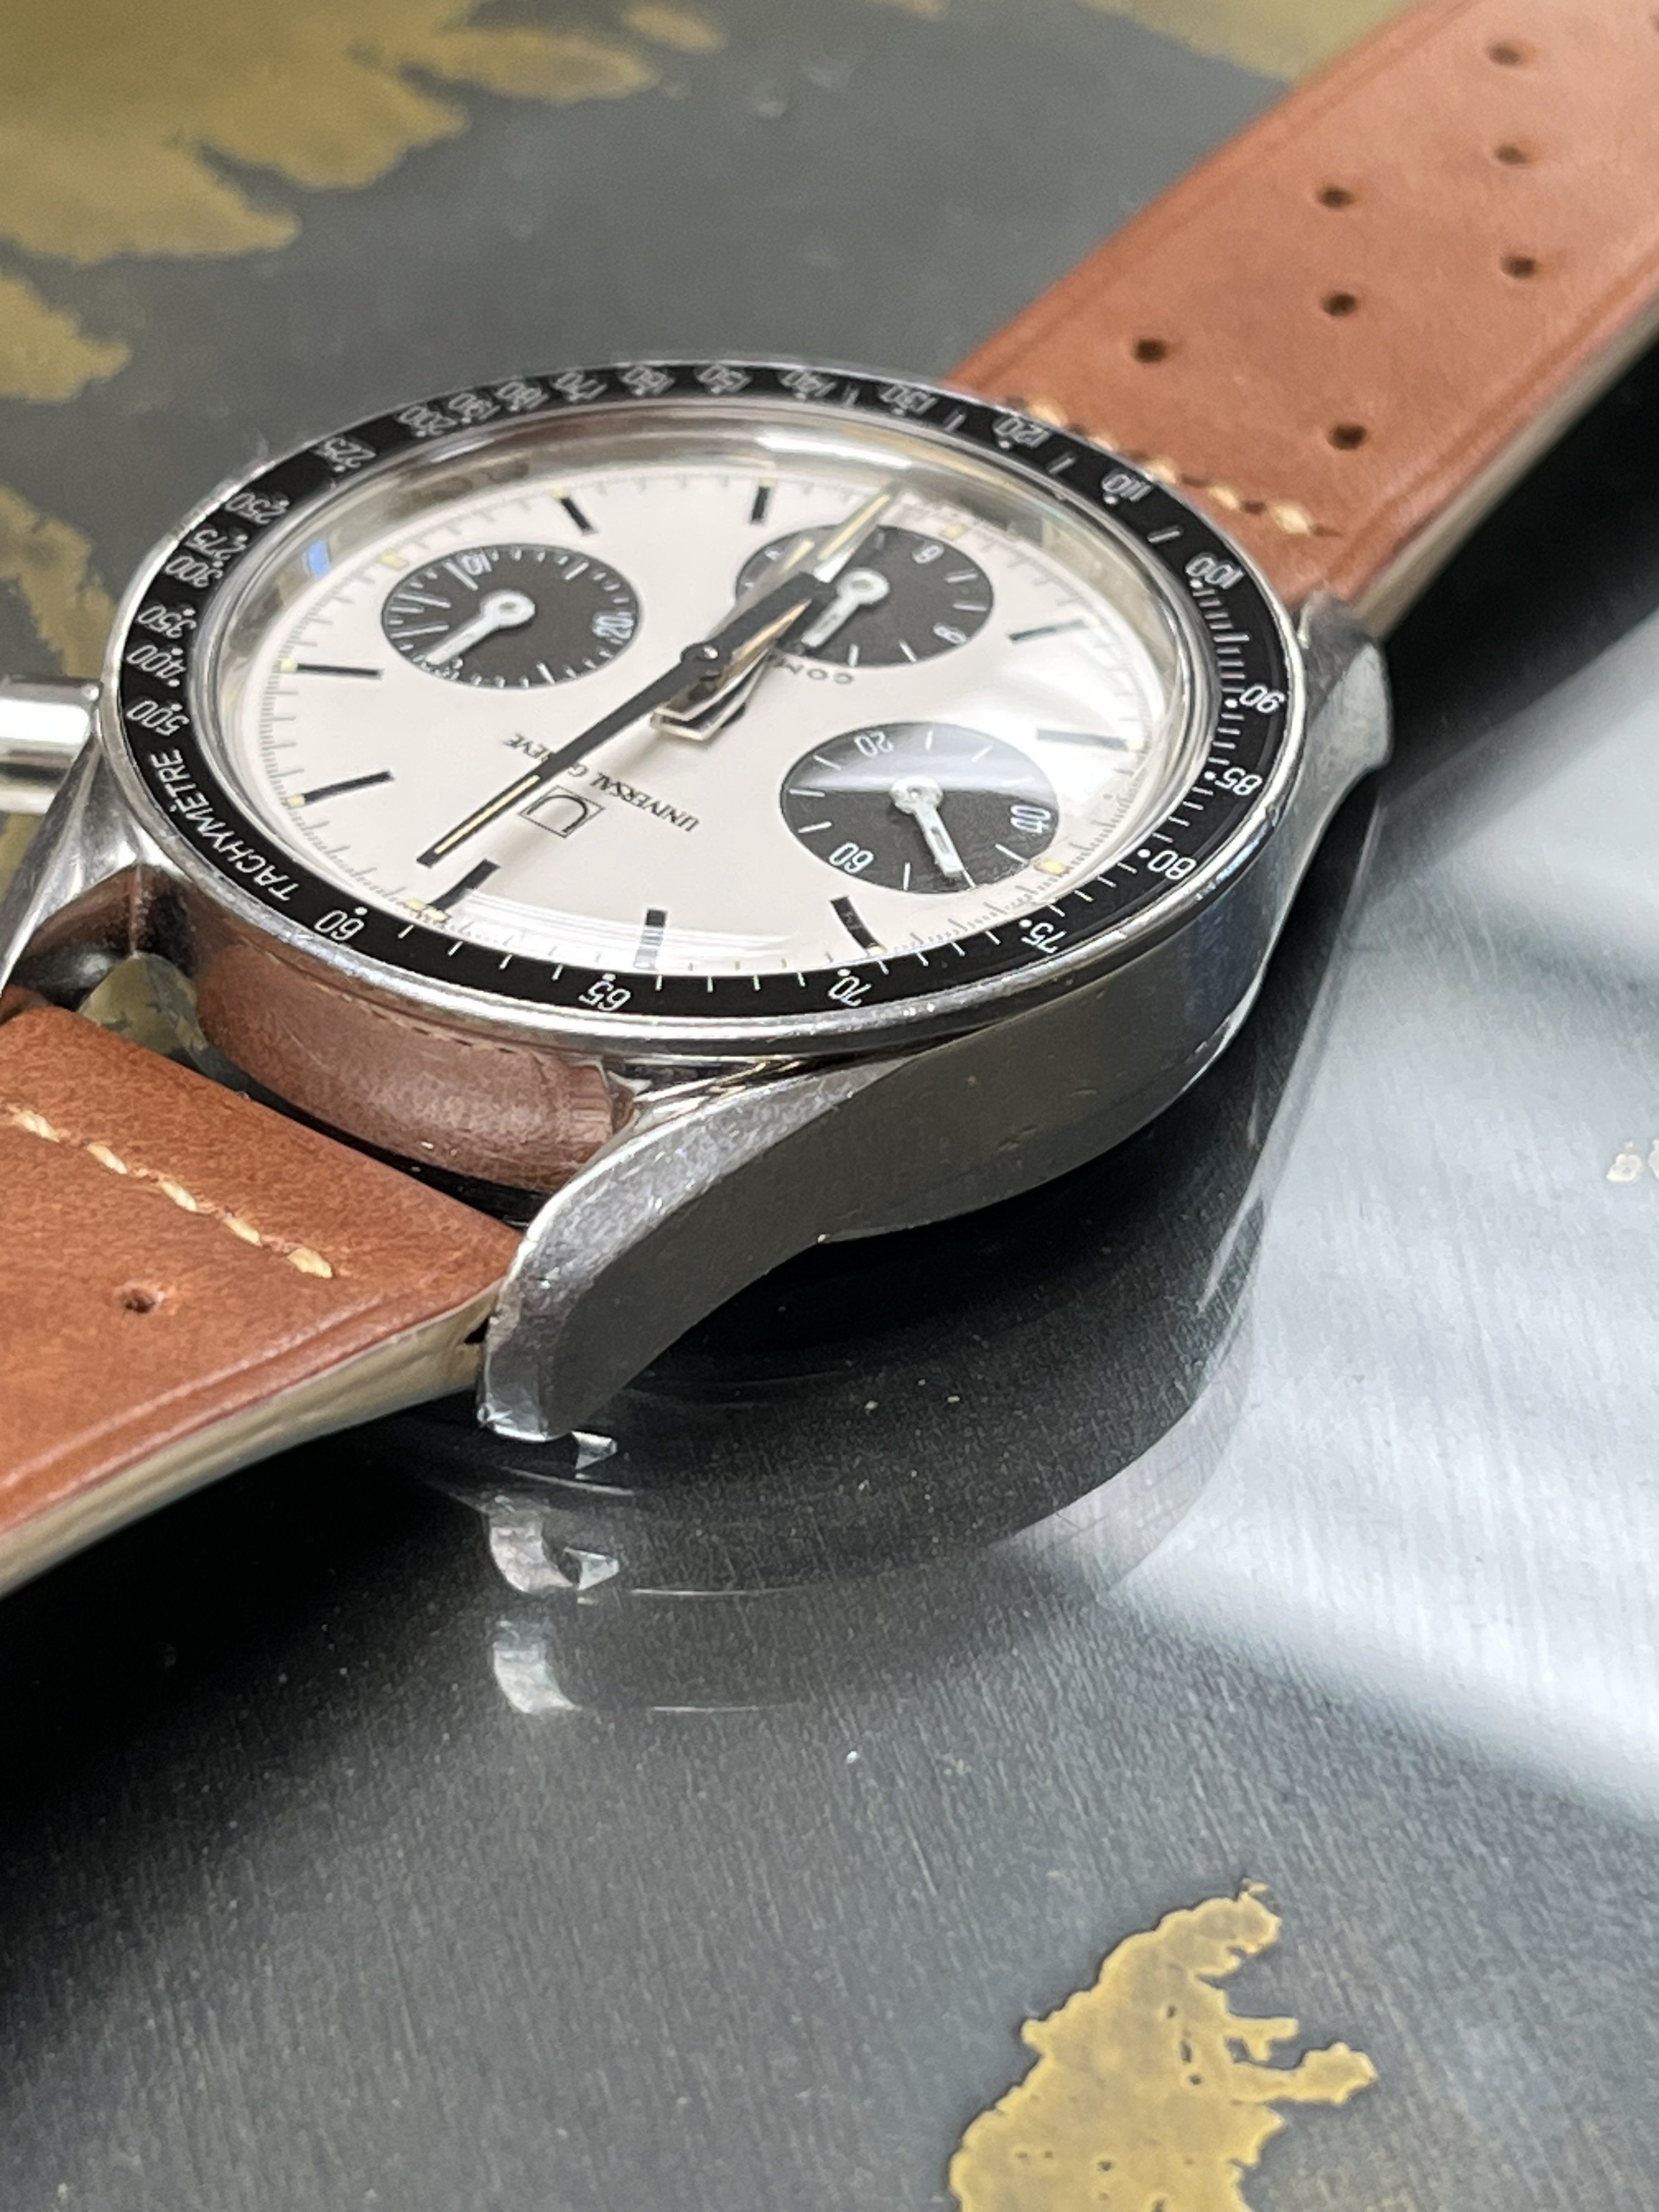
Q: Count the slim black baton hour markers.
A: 9